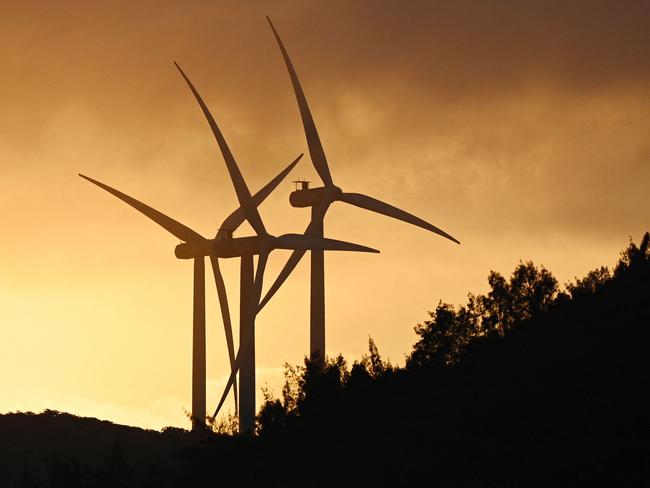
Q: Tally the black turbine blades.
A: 9